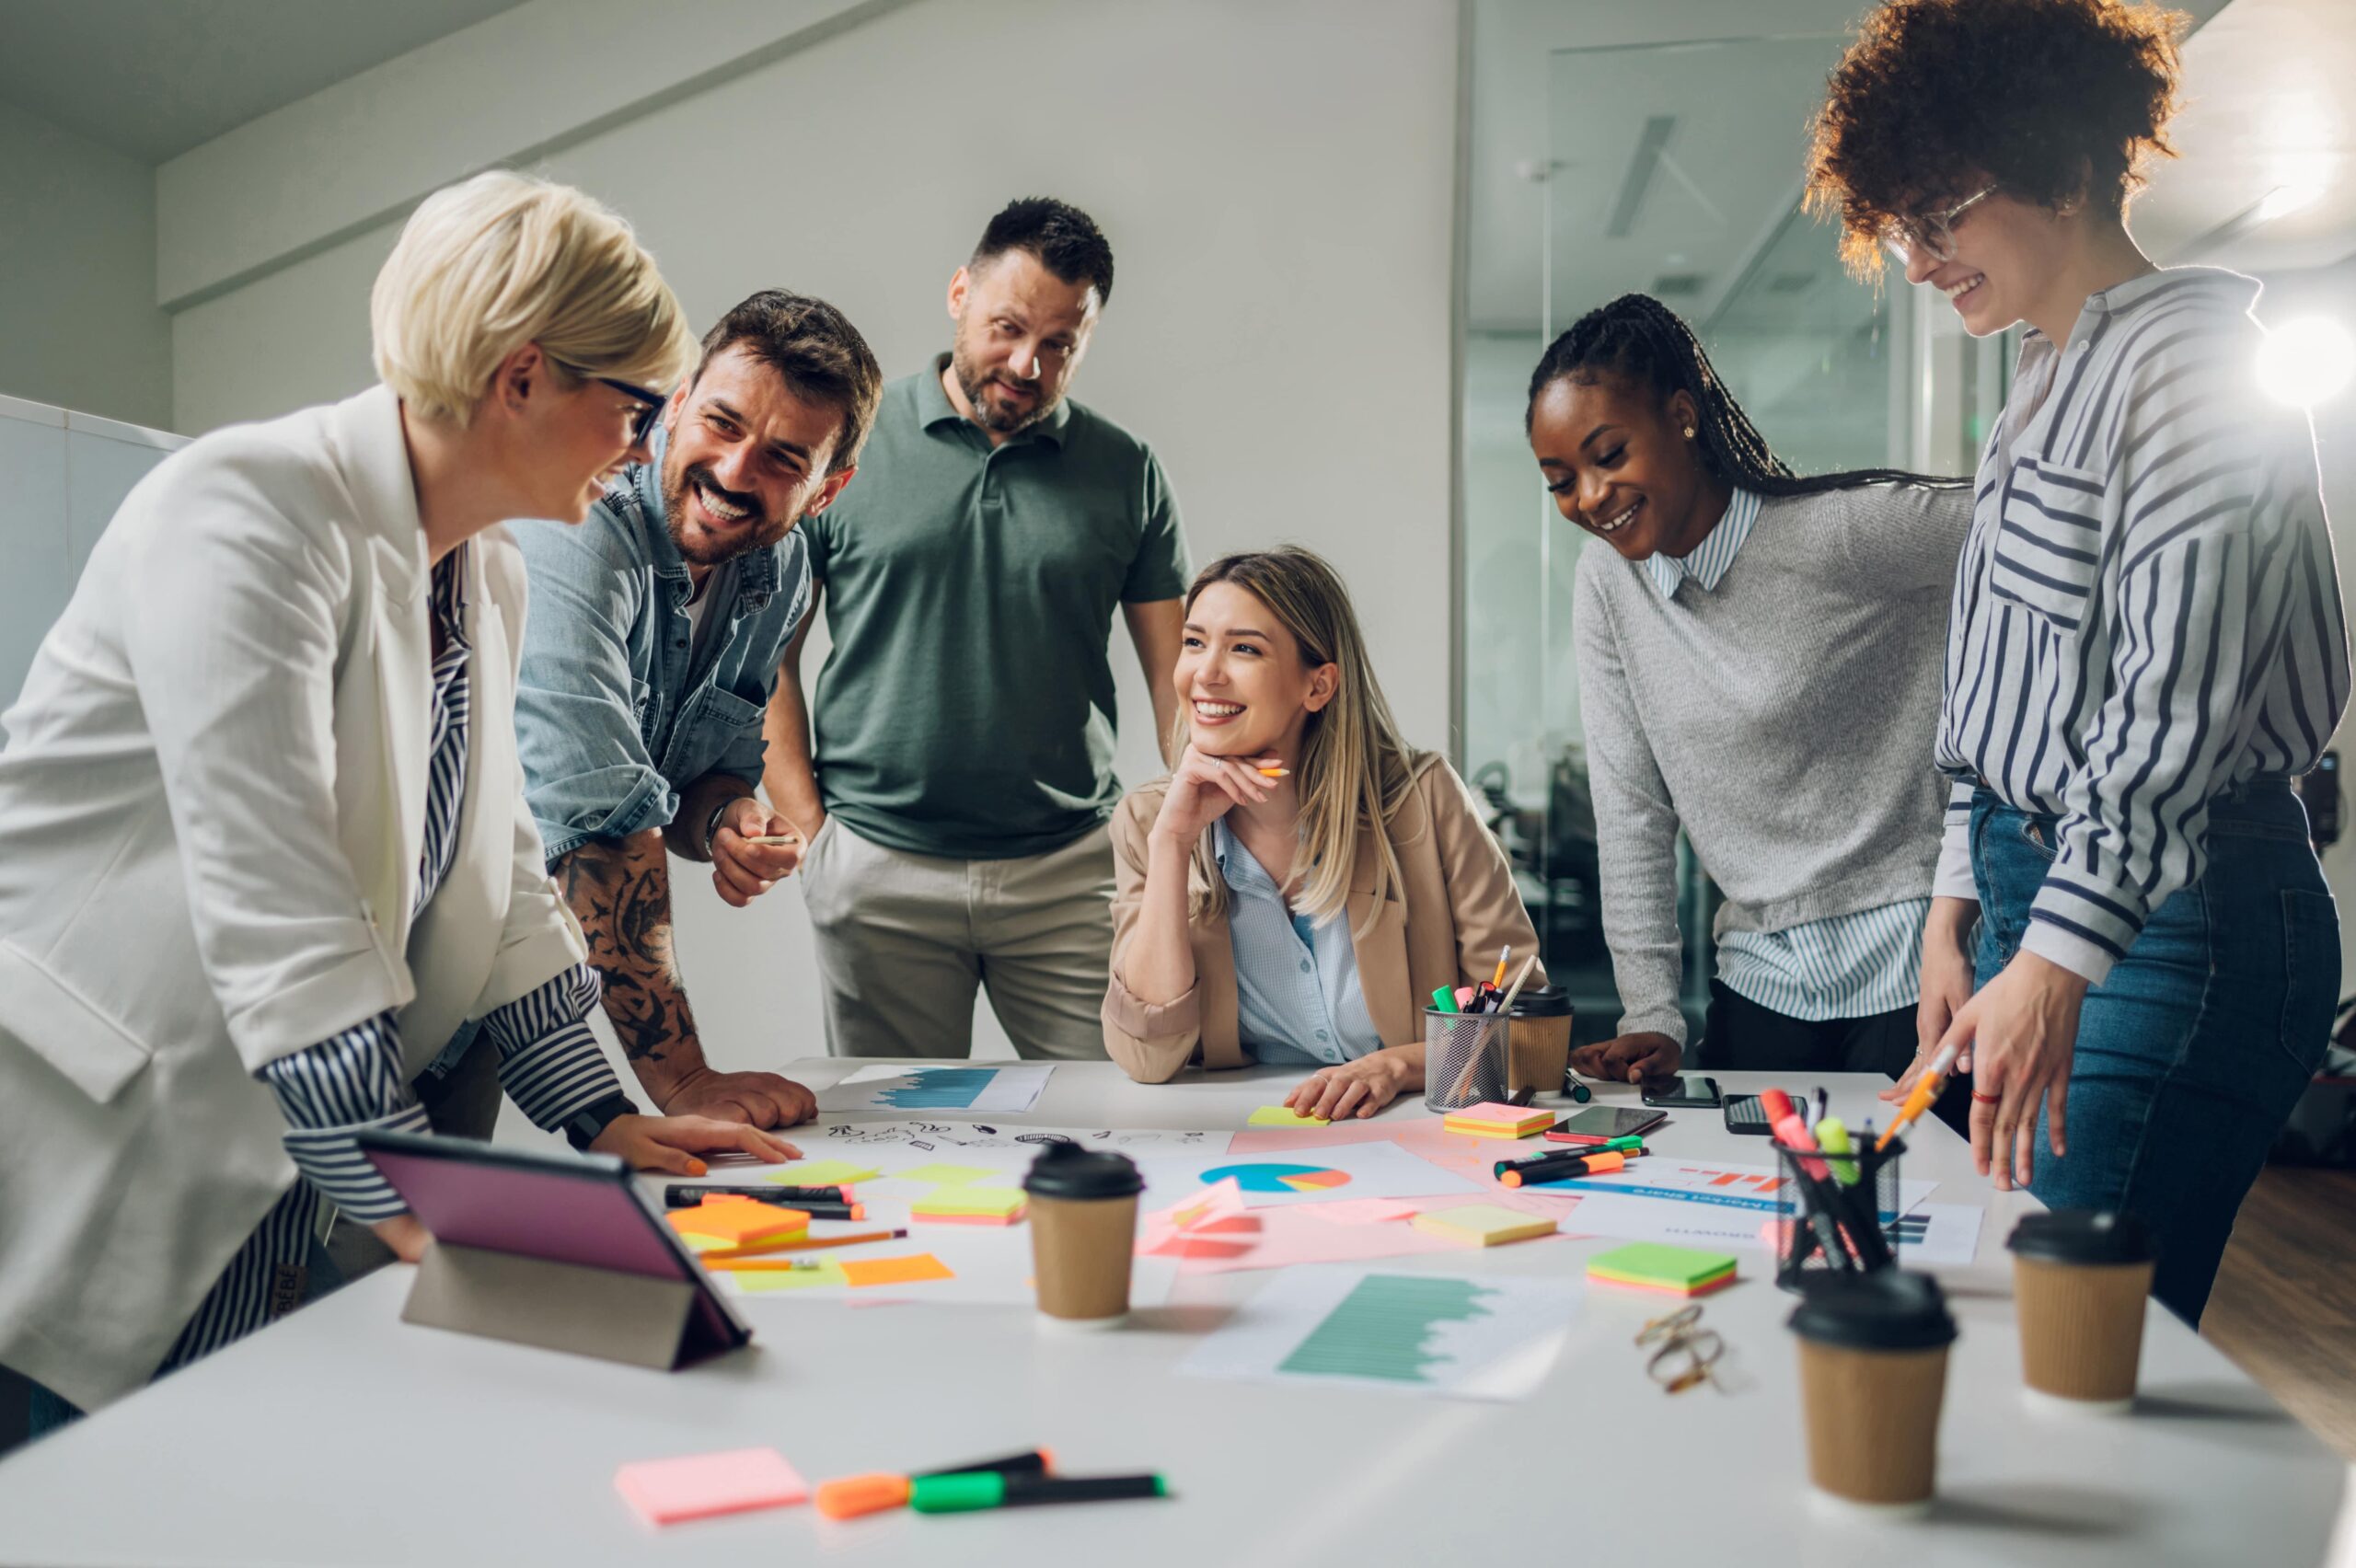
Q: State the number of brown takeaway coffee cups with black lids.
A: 4